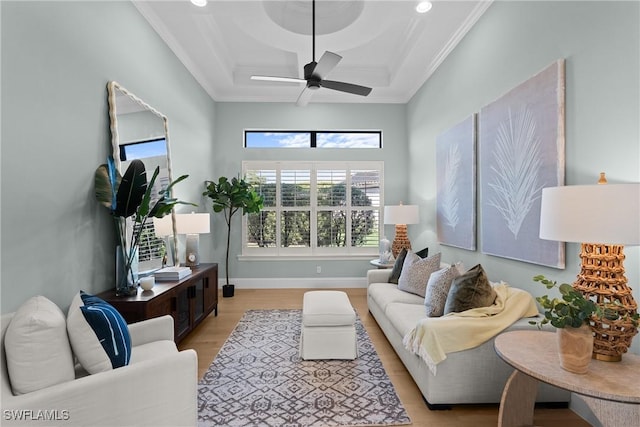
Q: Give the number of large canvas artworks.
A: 2